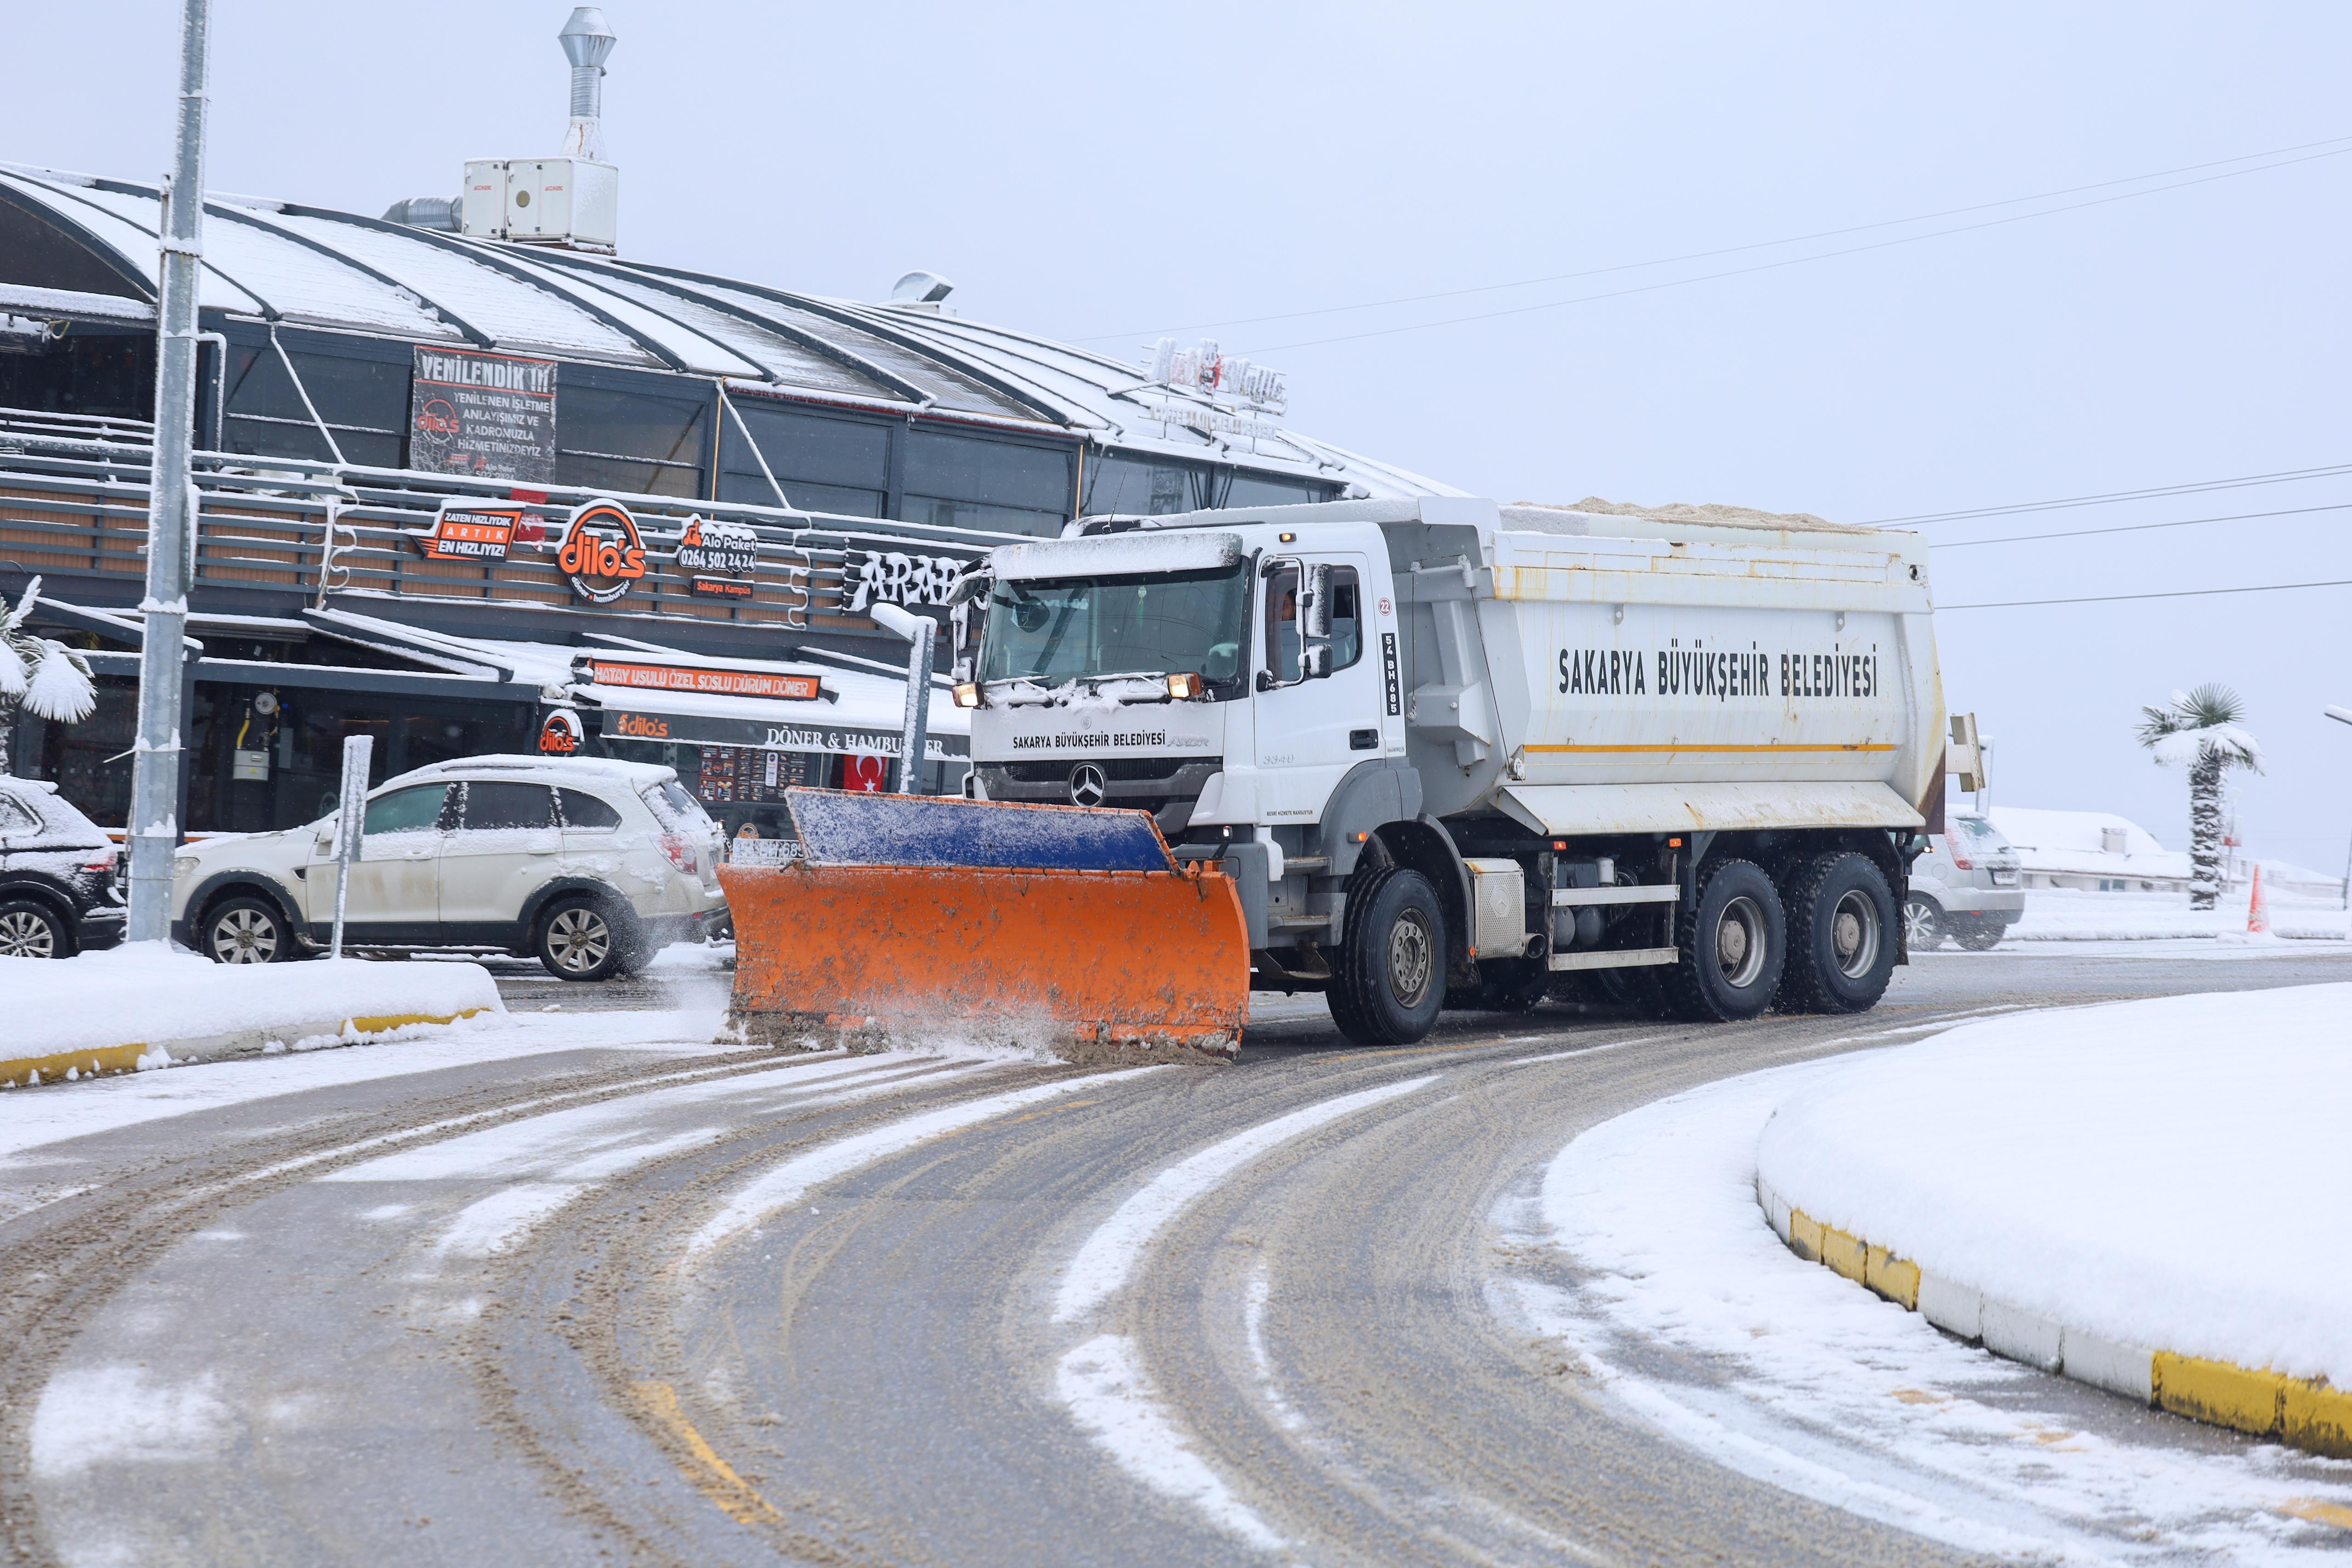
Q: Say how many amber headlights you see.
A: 2